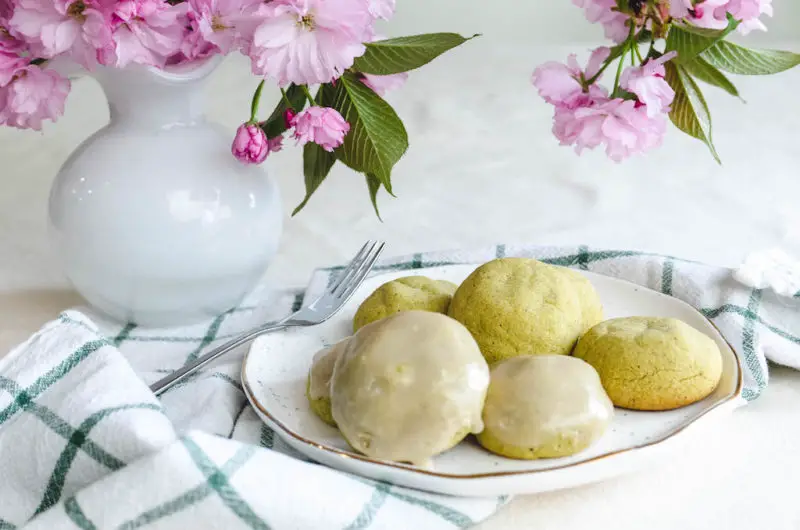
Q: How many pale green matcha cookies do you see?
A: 6